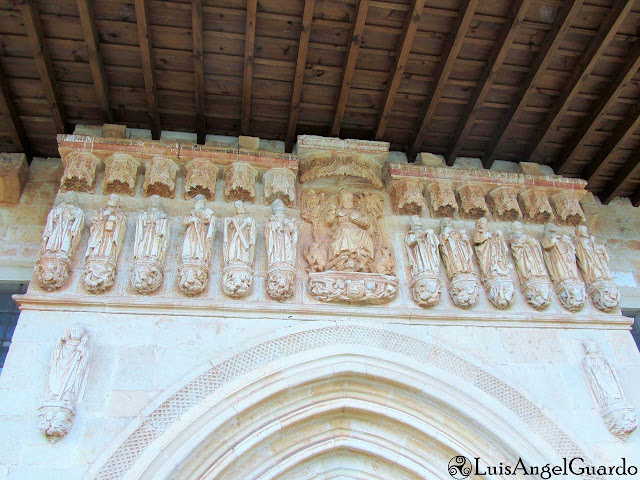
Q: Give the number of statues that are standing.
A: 14